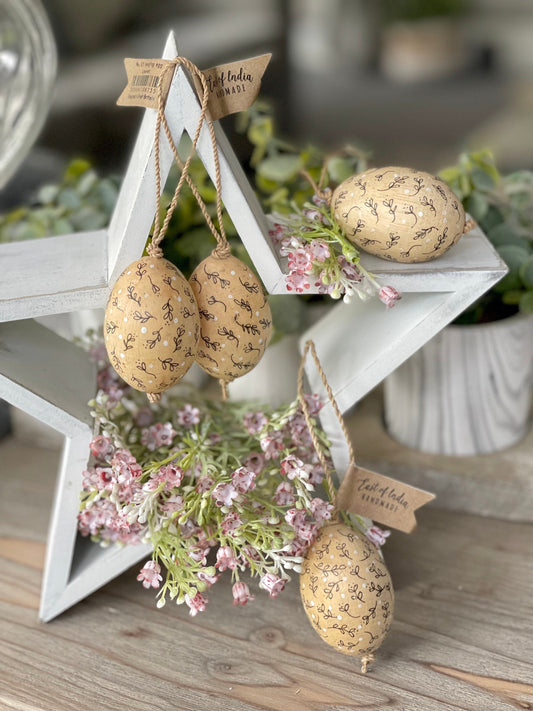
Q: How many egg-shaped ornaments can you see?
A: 4